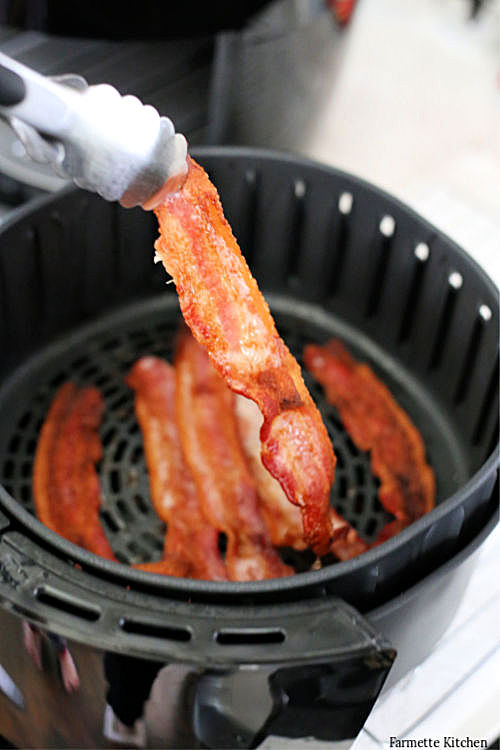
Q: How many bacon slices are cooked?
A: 6